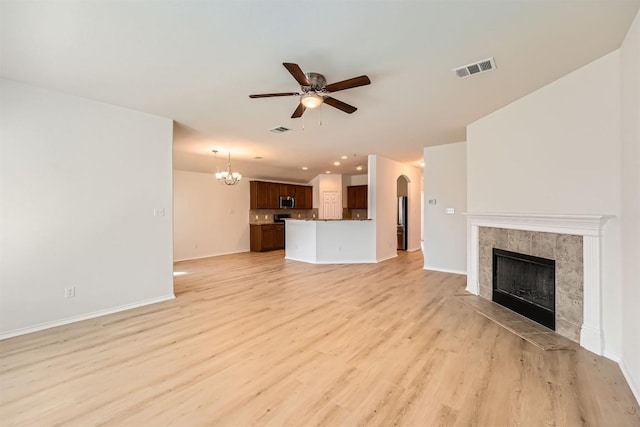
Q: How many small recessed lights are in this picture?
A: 5